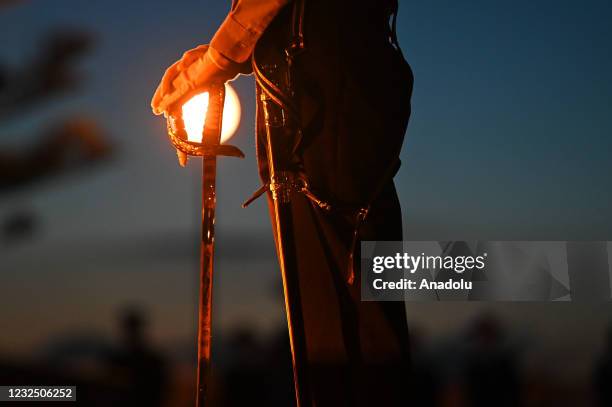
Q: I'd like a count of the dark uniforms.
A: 1